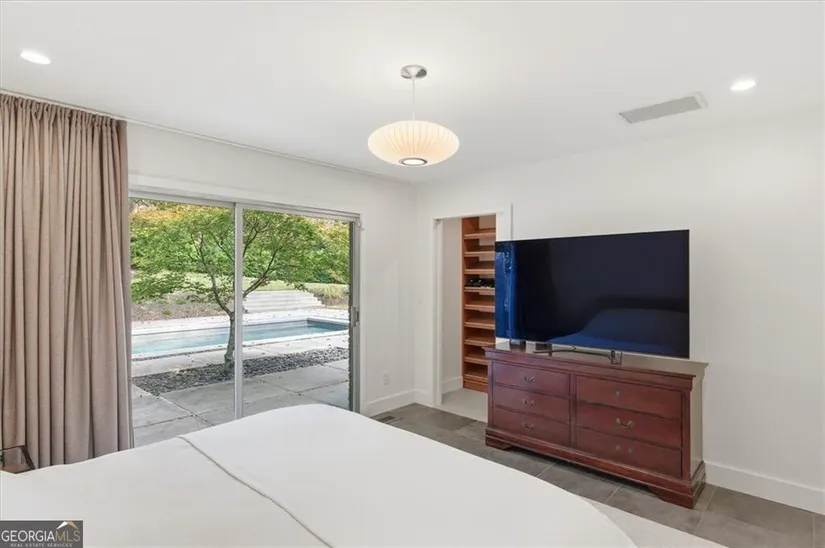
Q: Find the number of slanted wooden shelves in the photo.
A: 9